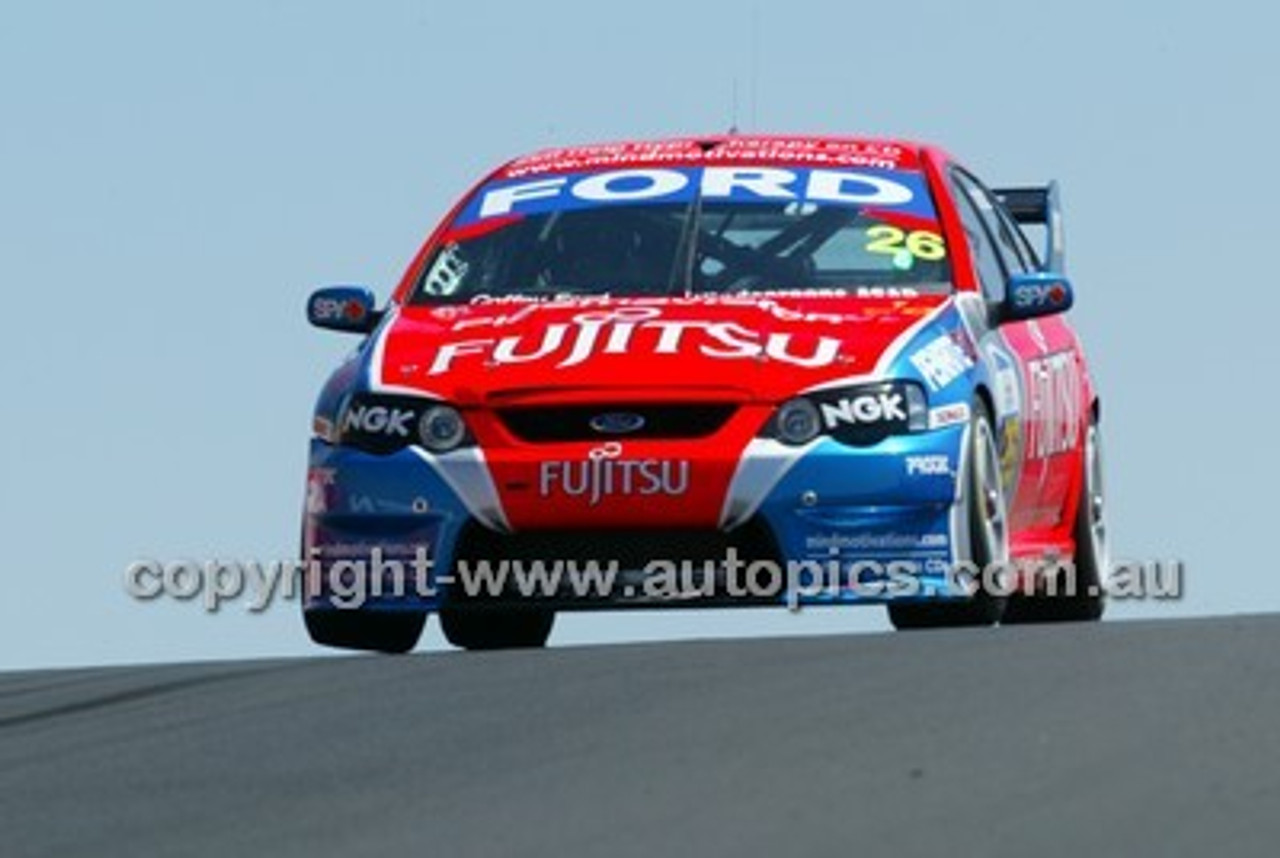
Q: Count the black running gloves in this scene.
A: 0